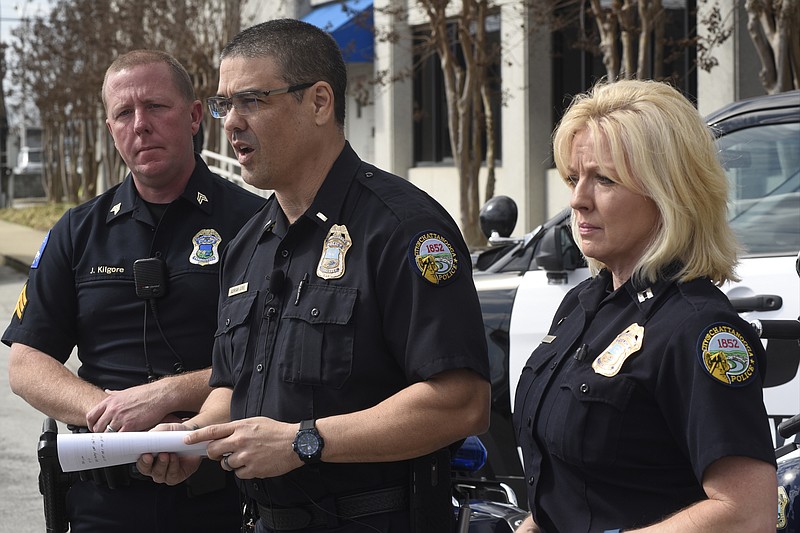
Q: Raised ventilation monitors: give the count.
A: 0